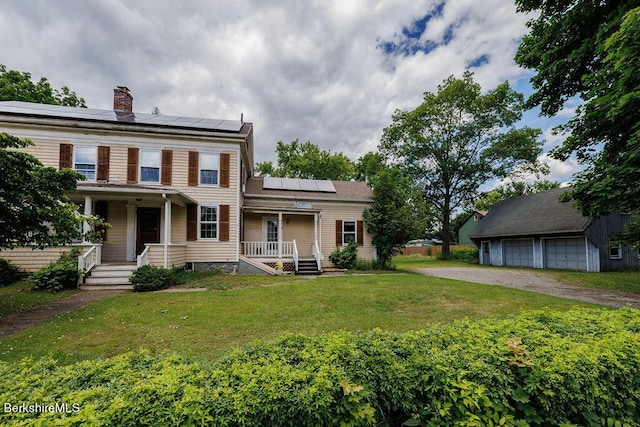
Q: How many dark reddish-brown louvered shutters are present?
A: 11